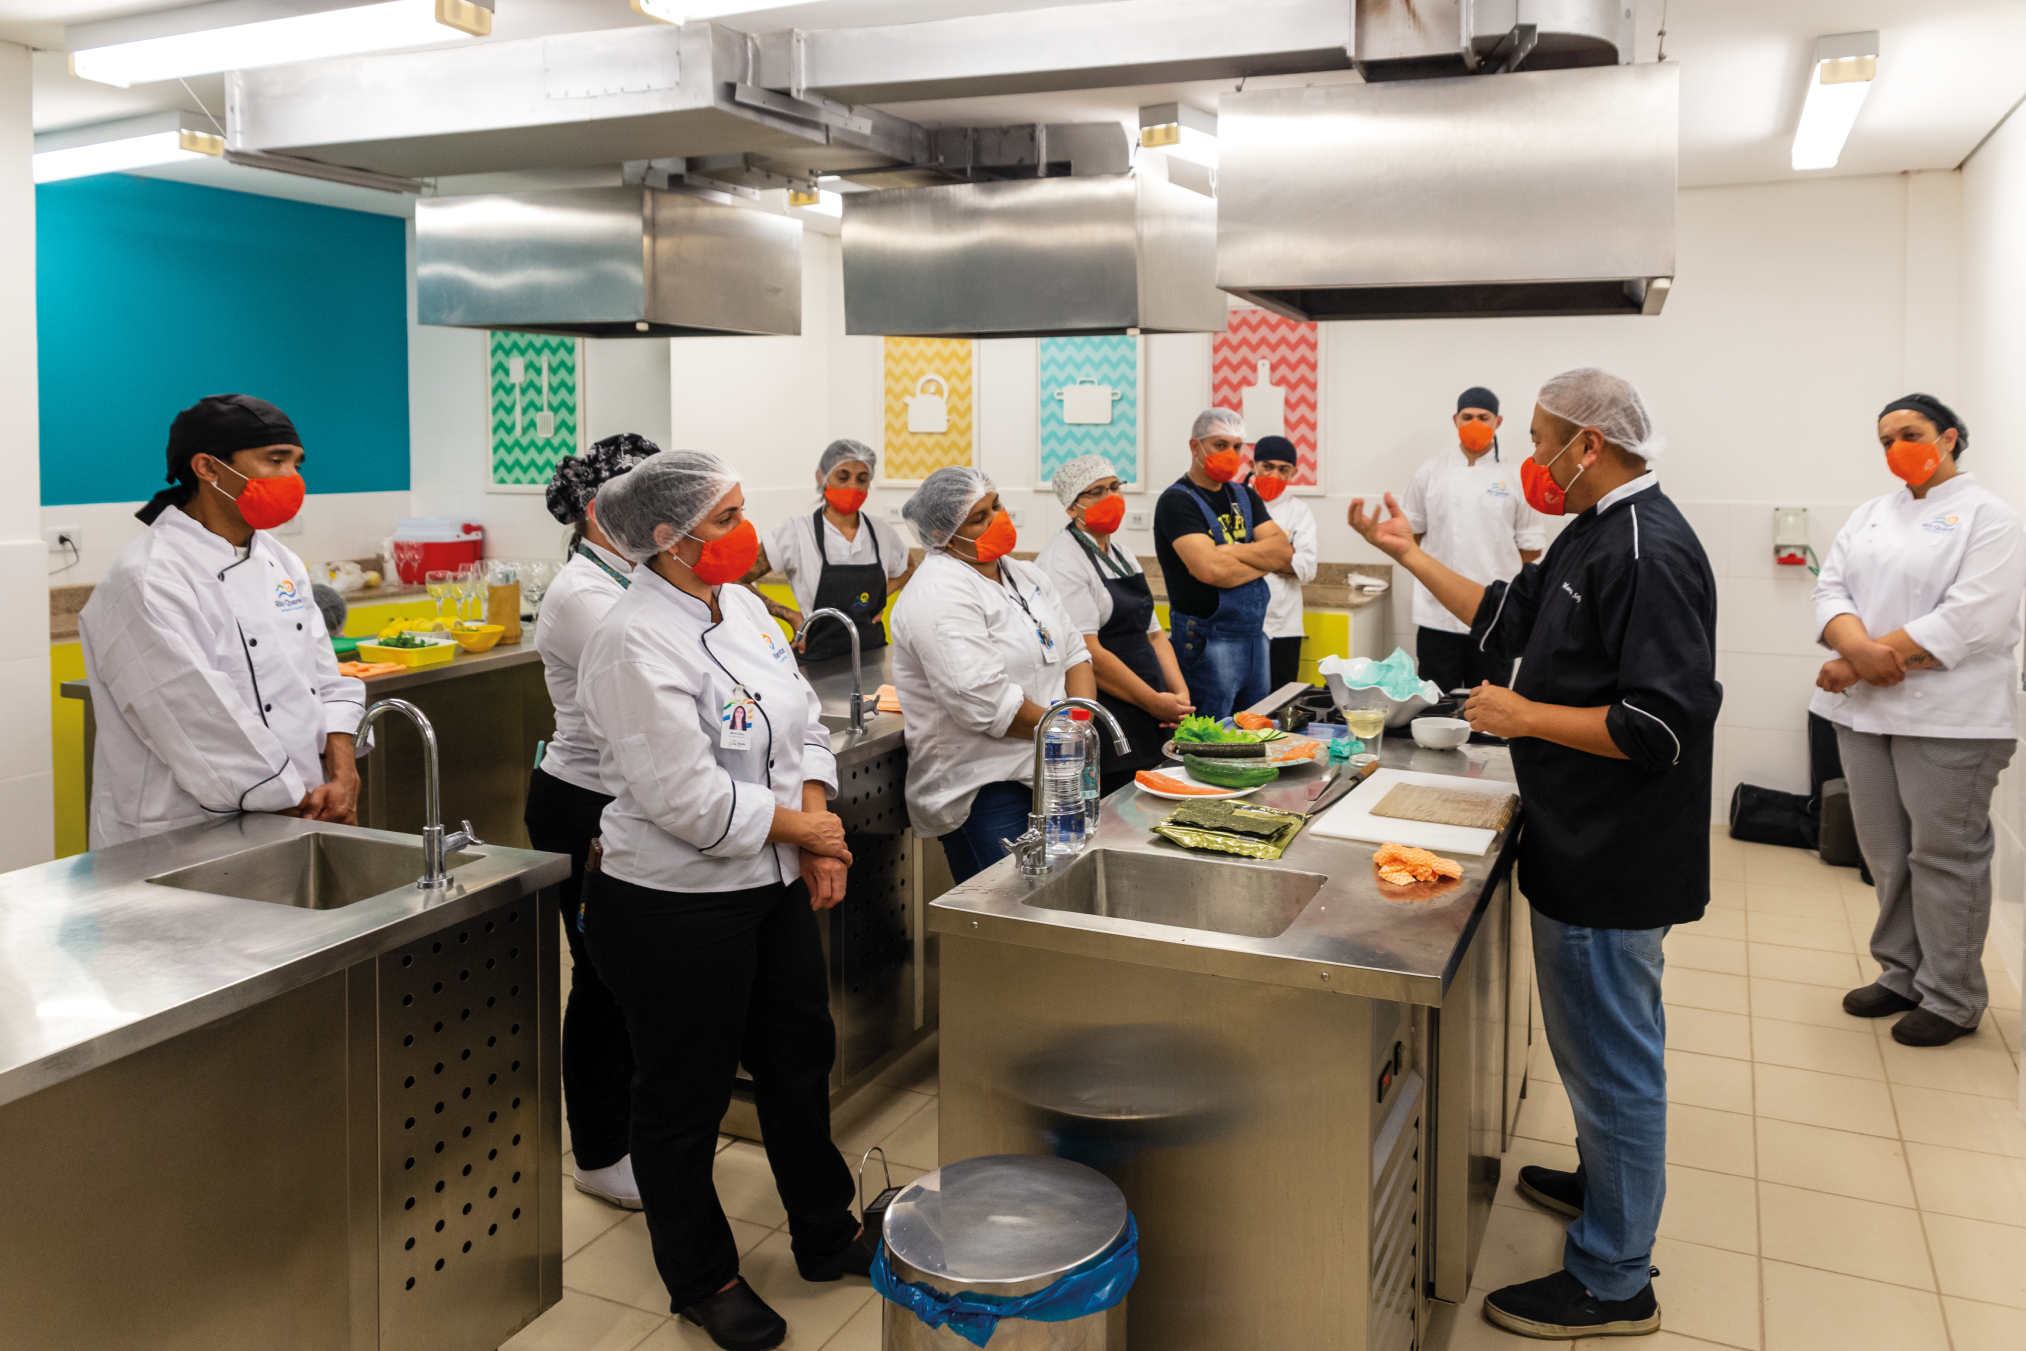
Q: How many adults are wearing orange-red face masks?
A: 10